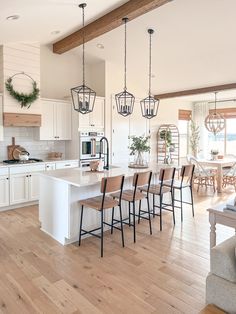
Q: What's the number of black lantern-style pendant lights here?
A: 3